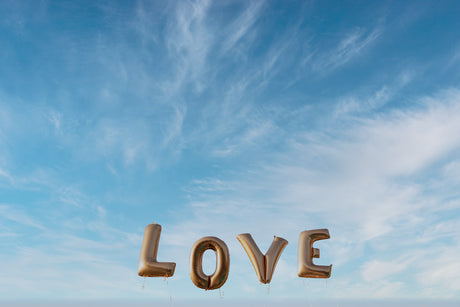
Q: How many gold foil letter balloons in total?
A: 4